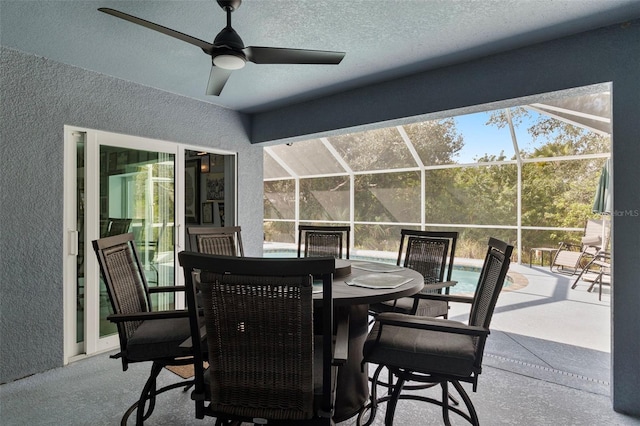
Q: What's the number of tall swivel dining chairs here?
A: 6